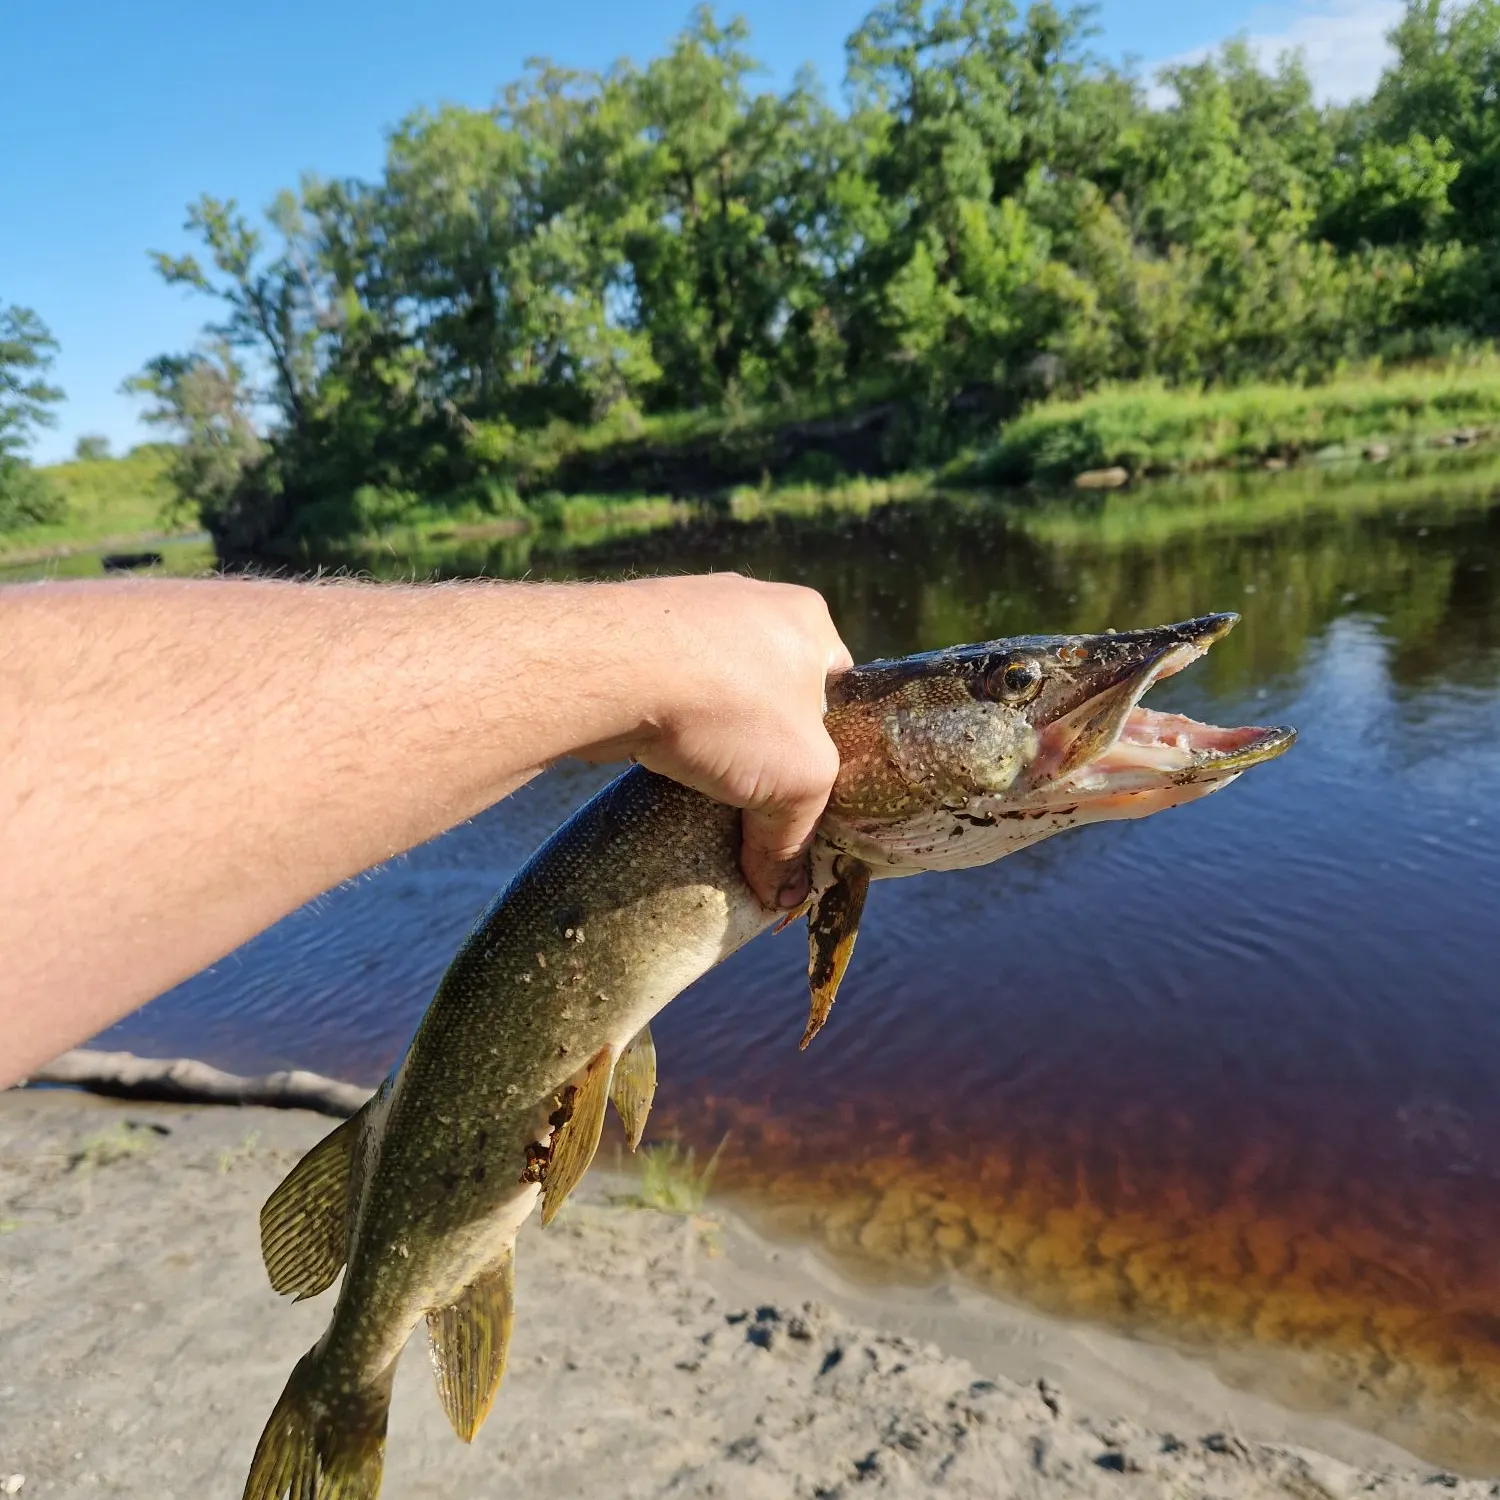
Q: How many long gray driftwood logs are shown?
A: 1